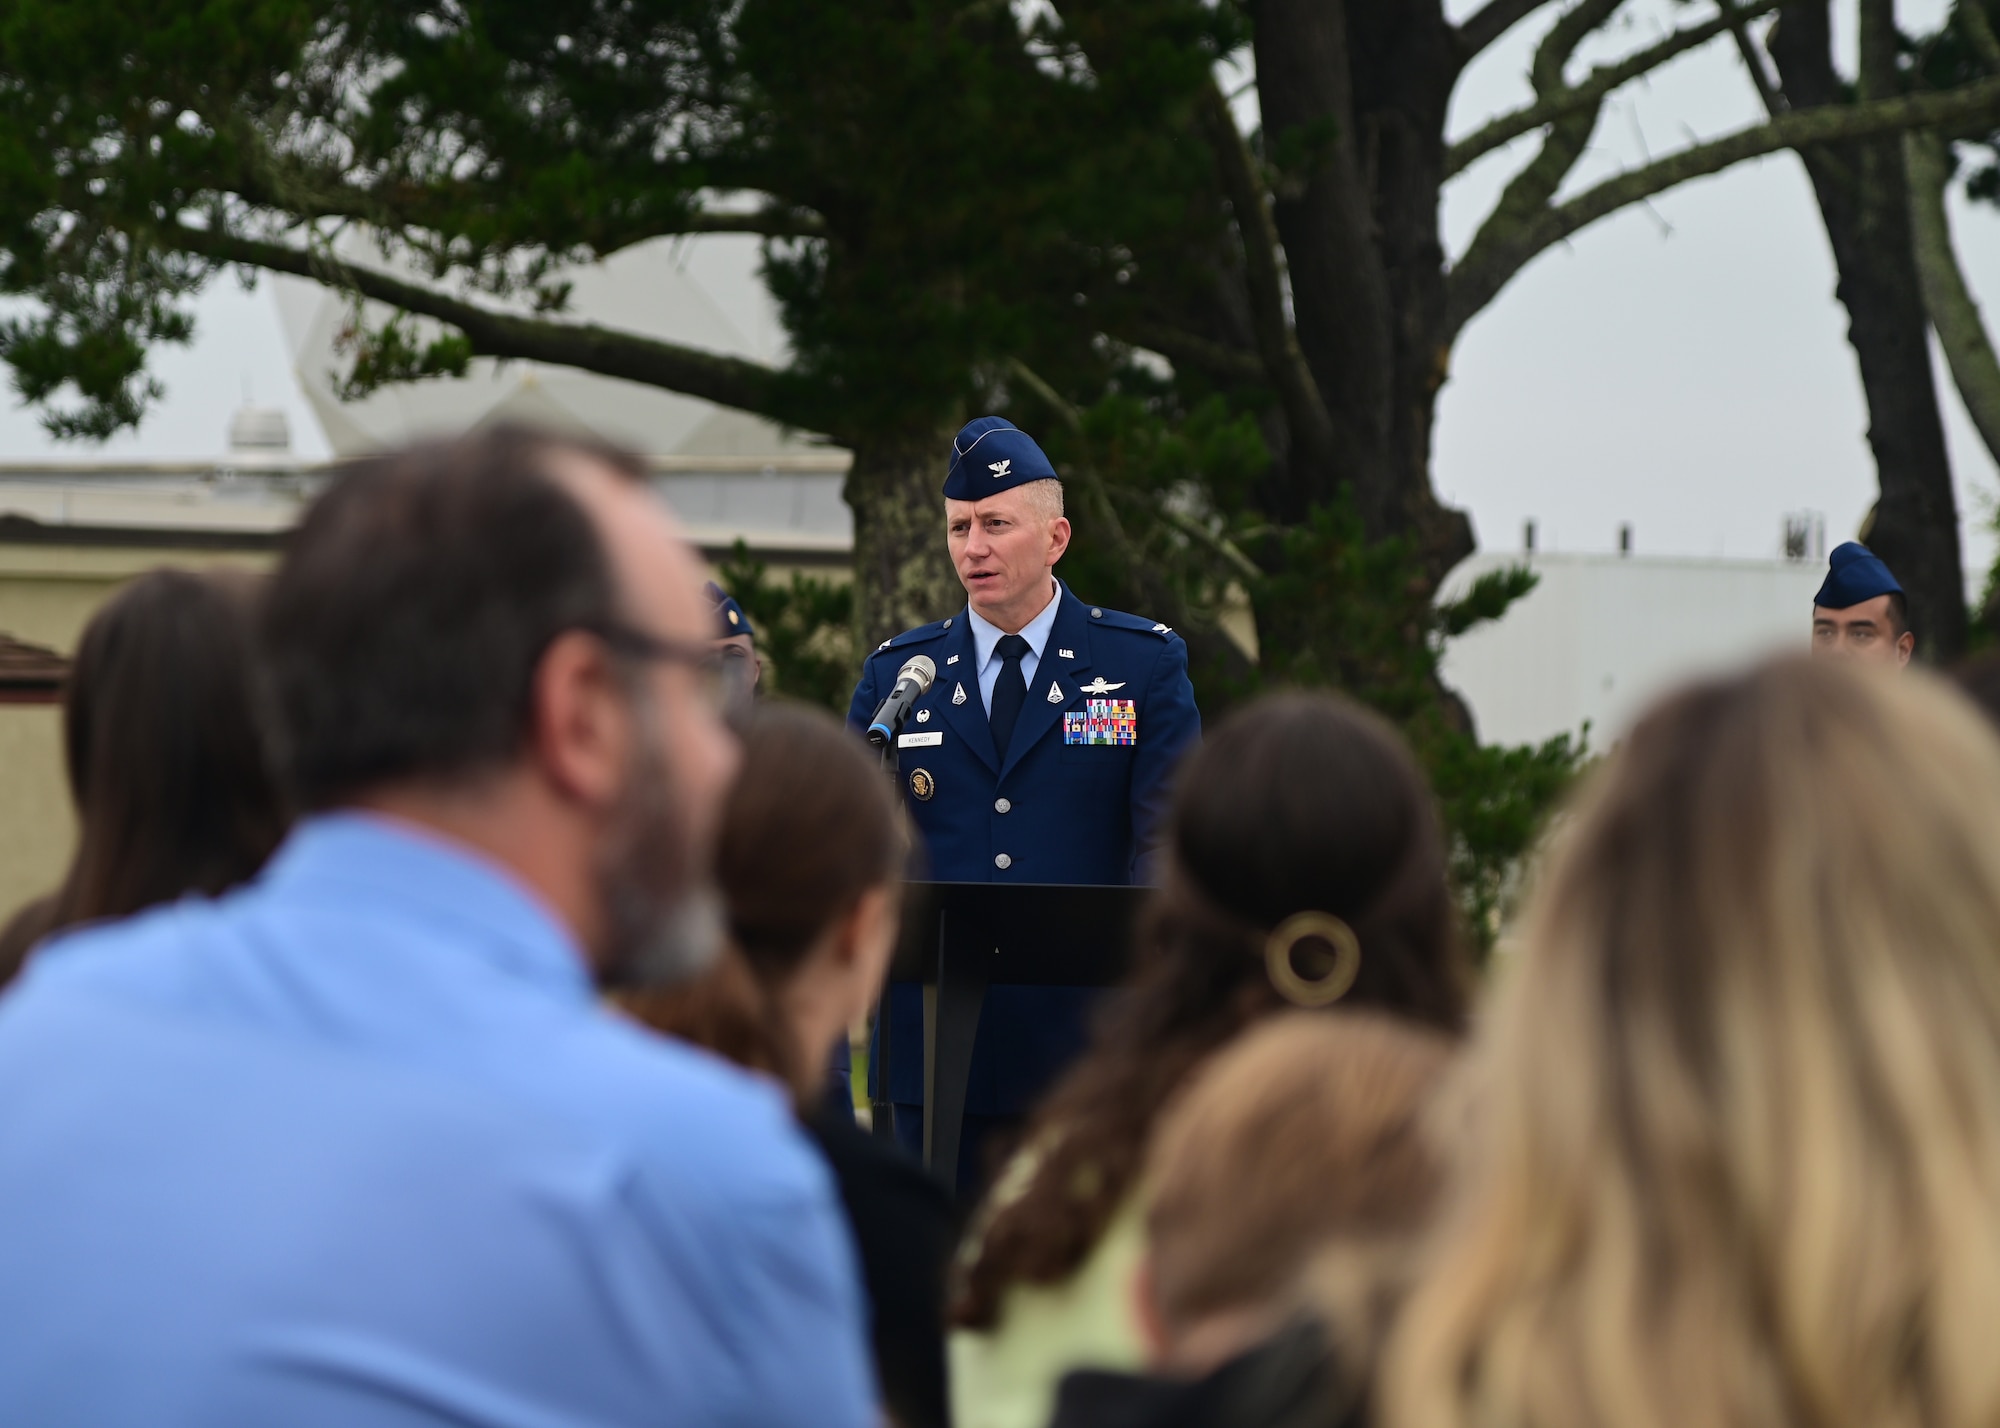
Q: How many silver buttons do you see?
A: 4